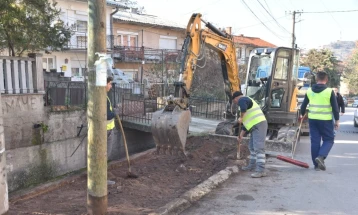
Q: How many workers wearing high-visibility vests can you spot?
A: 3